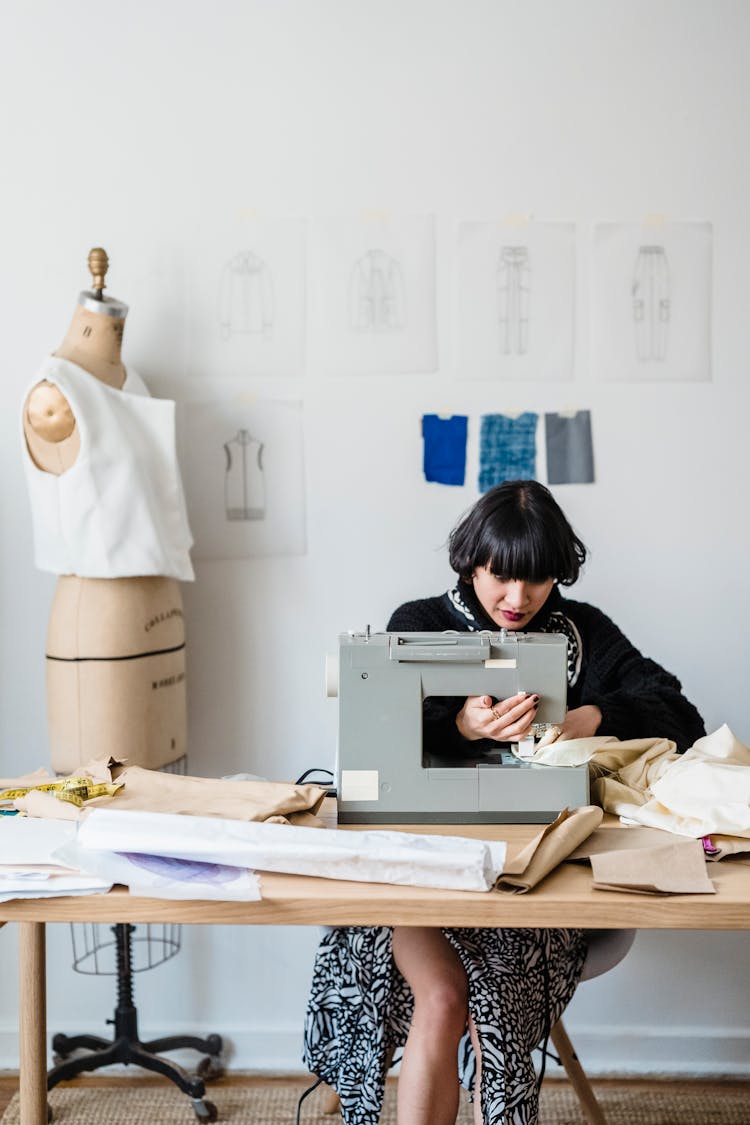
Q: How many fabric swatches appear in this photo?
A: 3